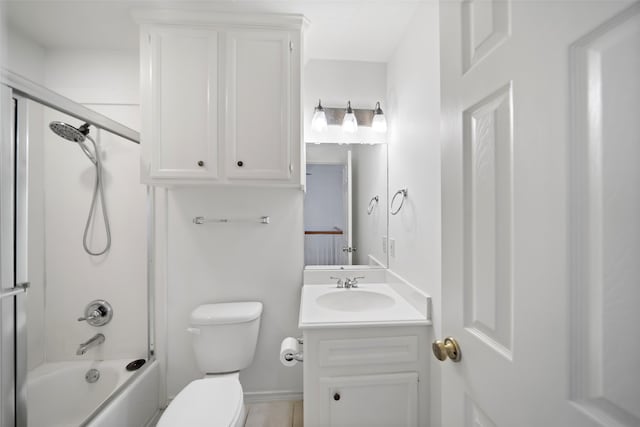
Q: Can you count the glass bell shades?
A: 3